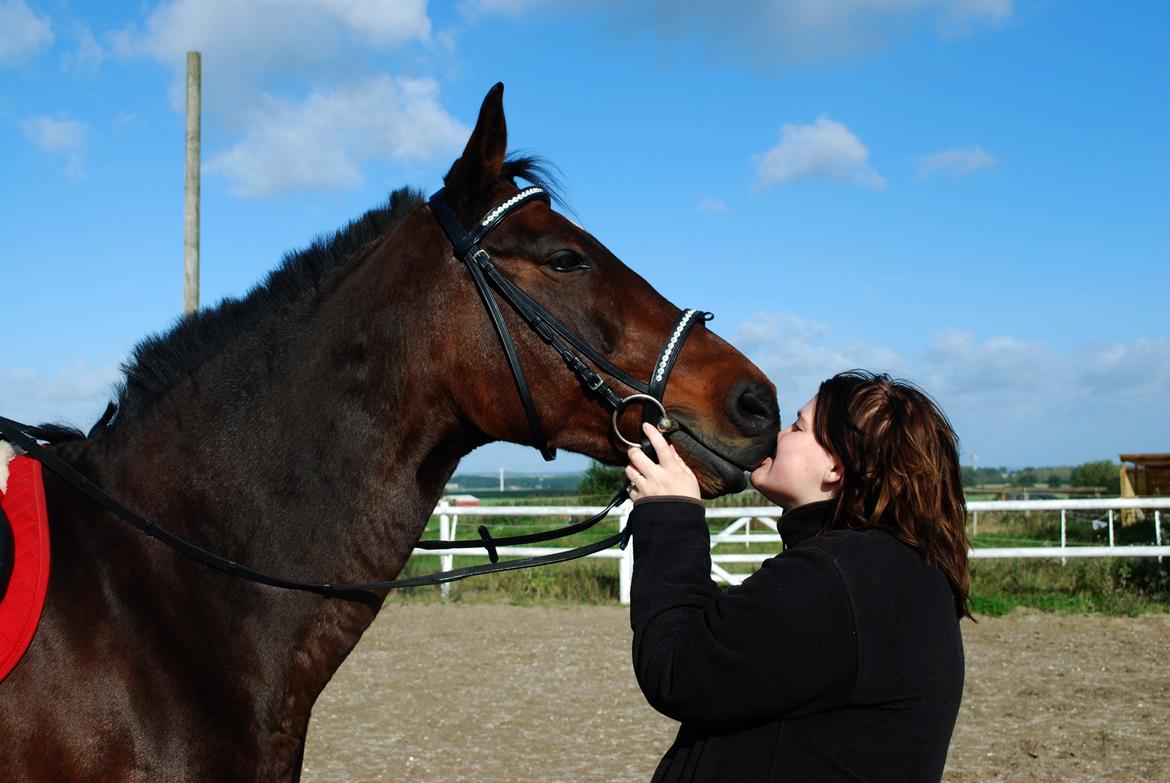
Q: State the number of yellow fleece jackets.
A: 0